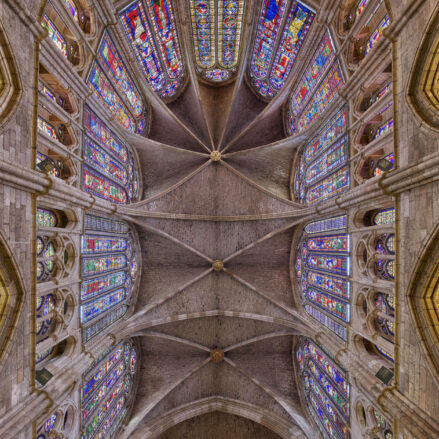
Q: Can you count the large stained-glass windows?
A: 11